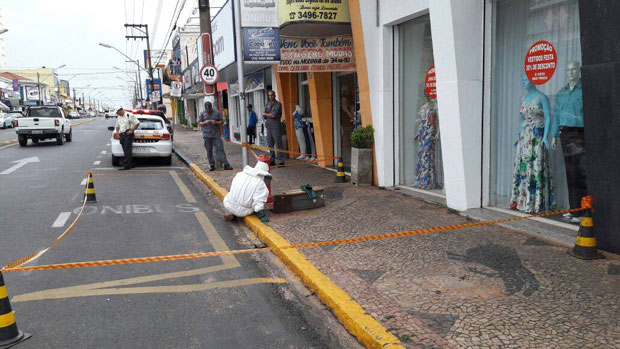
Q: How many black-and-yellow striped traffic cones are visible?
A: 4